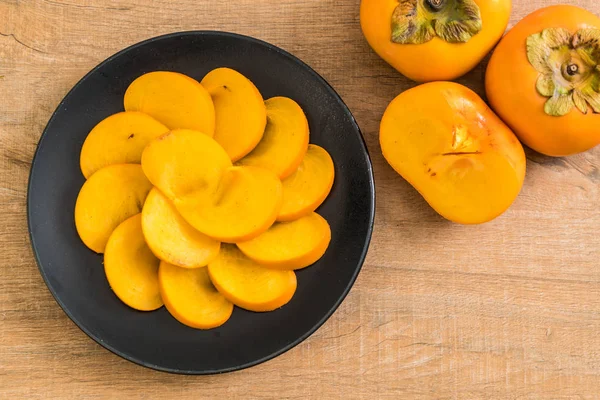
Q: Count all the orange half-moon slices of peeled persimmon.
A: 13